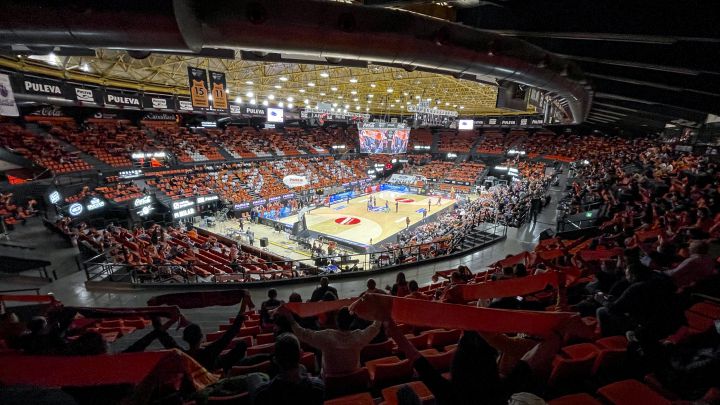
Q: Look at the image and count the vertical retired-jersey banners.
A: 2